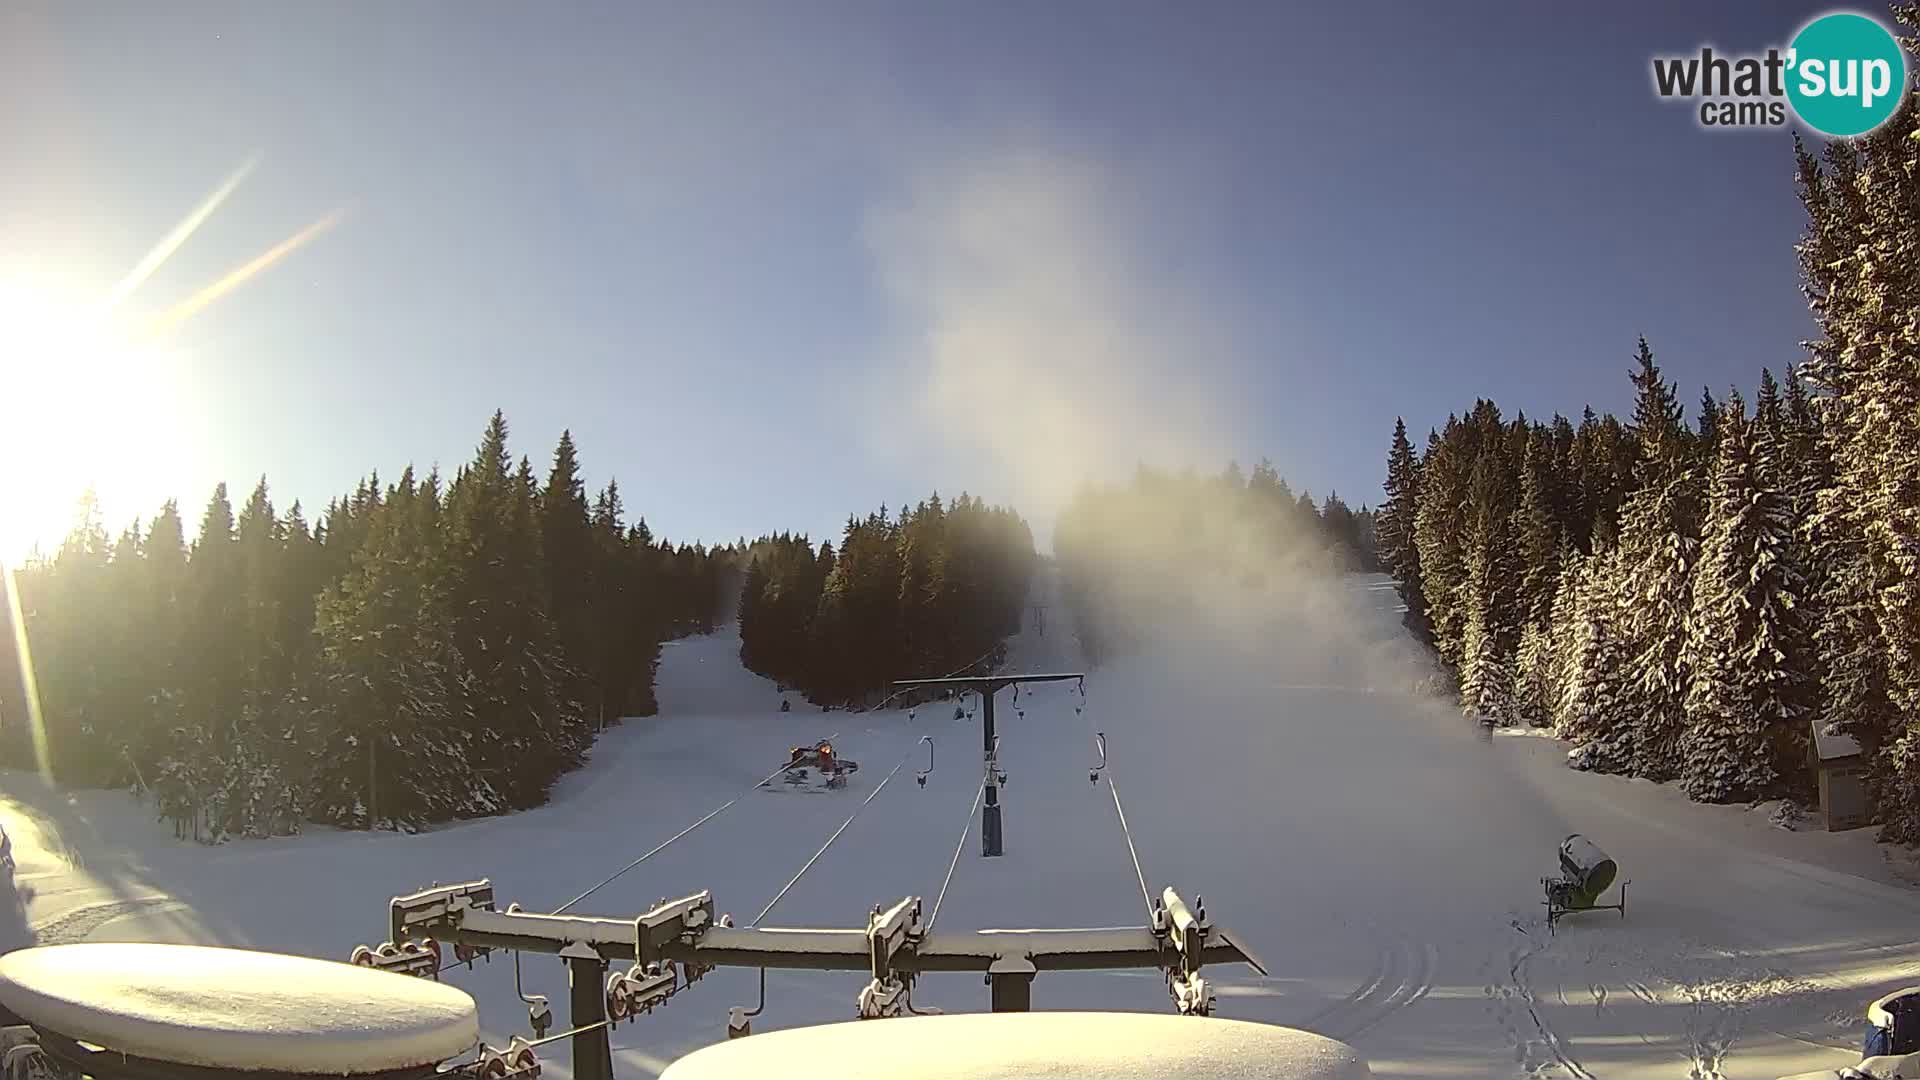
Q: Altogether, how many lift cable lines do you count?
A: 4